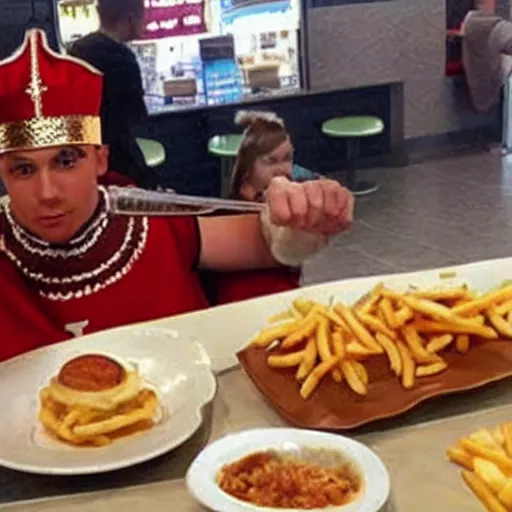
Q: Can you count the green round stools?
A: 3